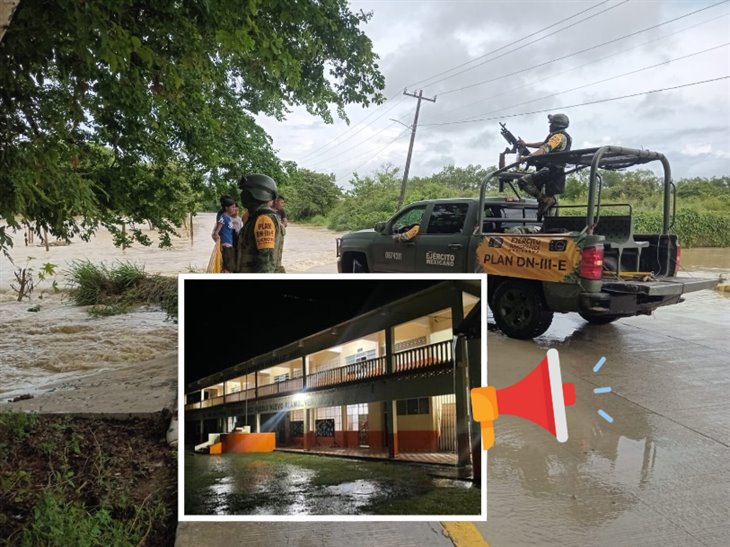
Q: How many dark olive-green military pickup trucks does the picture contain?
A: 1